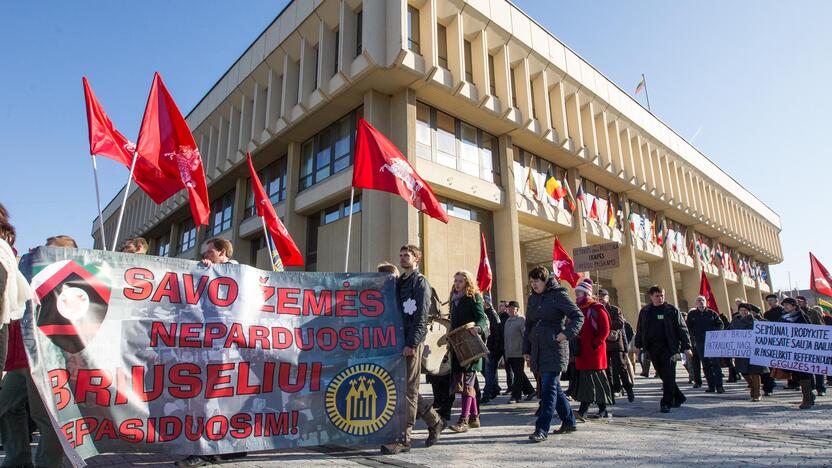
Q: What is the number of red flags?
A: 8